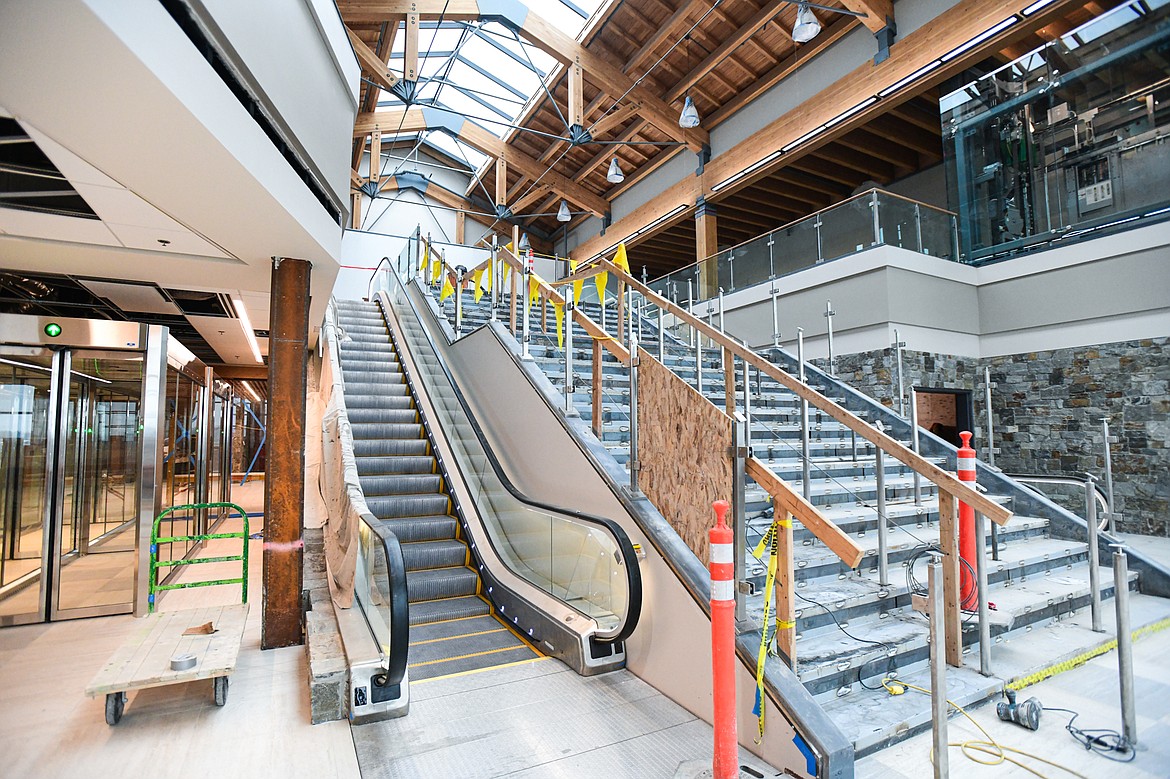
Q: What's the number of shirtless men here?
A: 0